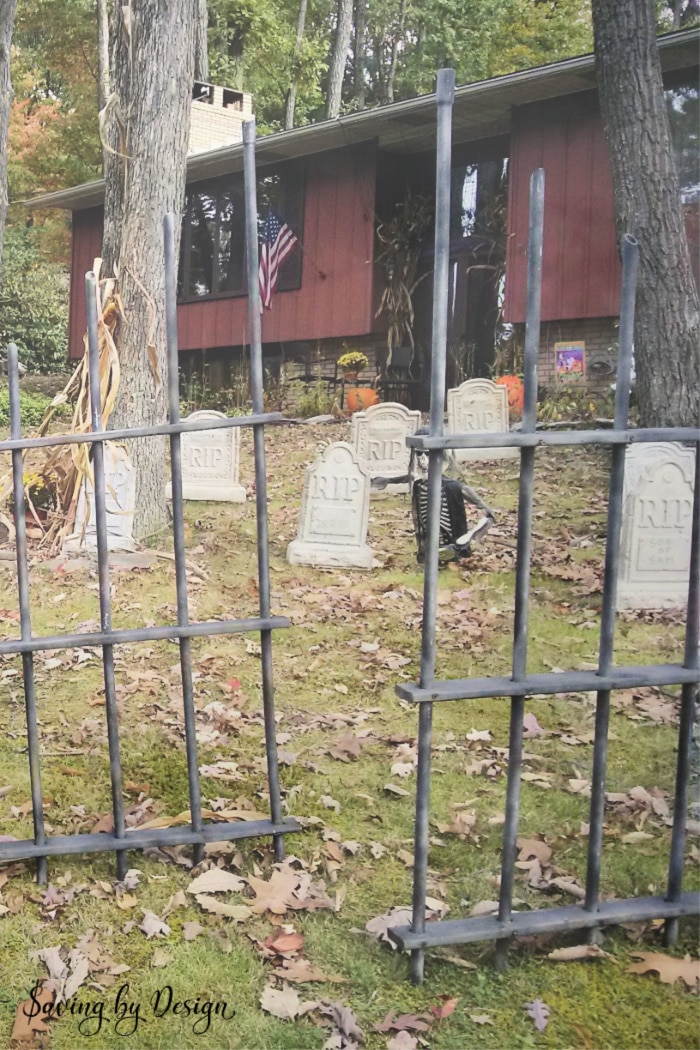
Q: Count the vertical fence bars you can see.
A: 8